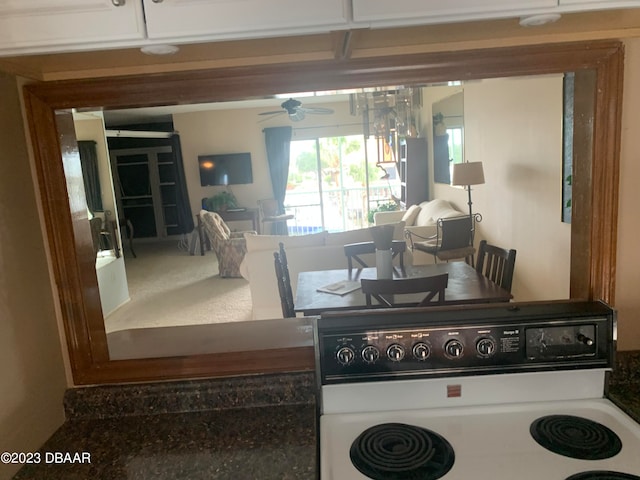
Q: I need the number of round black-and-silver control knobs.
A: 6